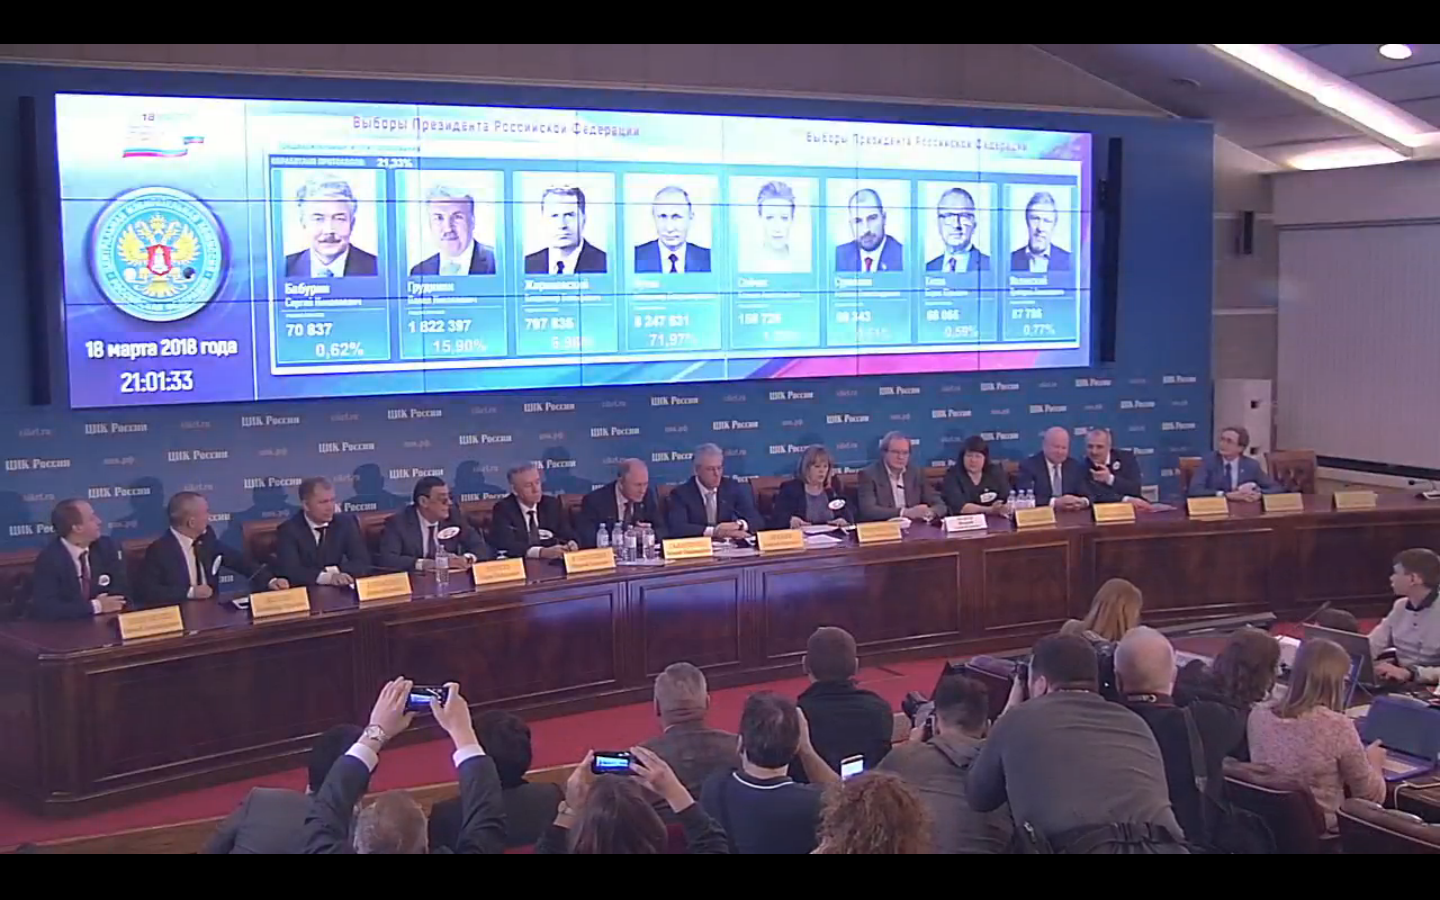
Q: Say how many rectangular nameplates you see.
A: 14